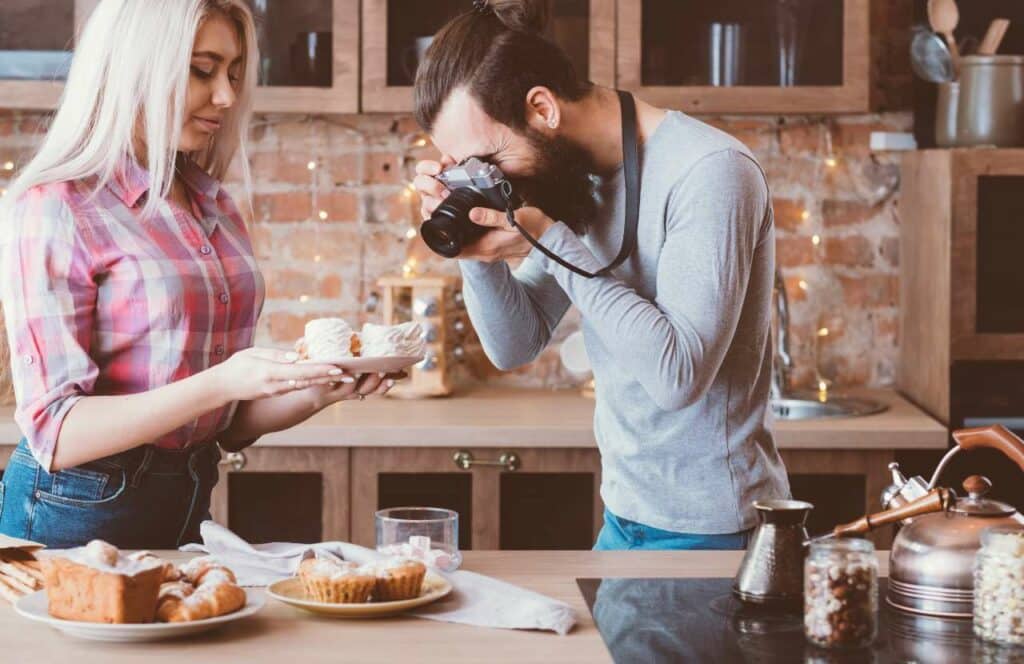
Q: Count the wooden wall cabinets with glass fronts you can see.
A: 4